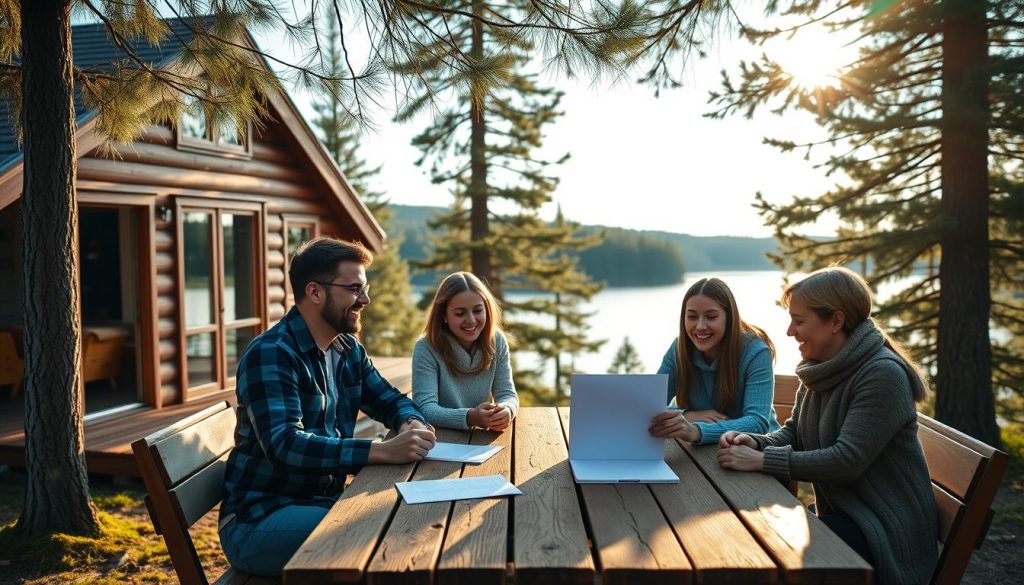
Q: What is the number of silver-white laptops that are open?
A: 1